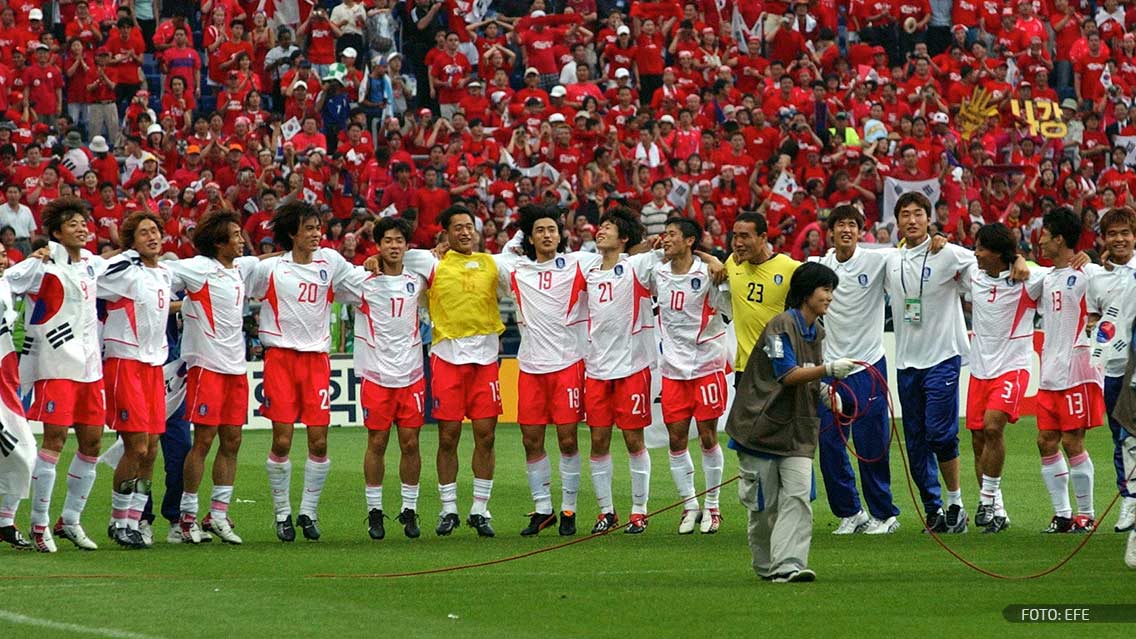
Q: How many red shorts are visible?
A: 11